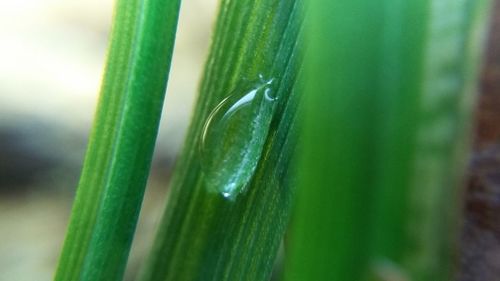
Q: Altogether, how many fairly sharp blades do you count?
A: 2